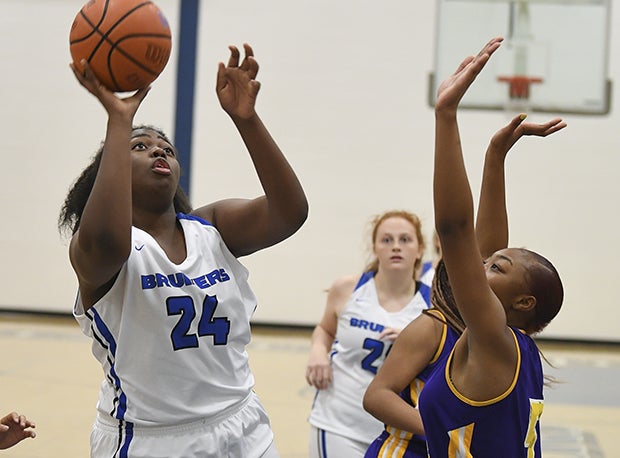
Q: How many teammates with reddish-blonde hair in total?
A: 1